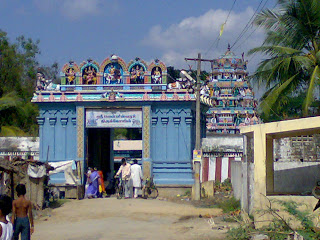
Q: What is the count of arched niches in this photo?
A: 5